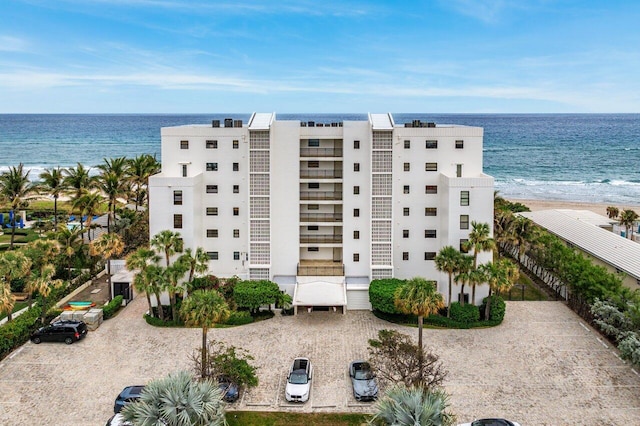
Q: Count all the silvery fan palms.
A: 2